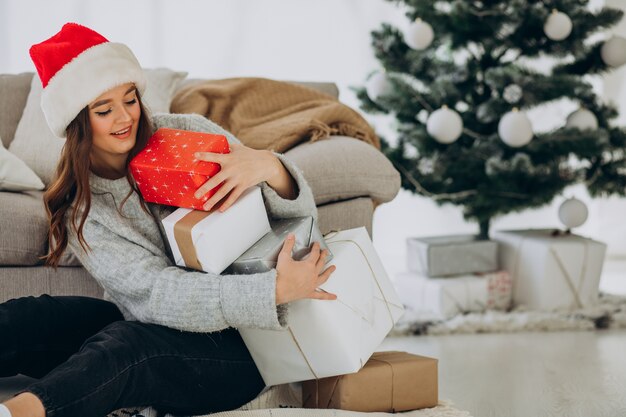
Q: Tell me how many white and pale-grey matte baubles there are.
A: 8